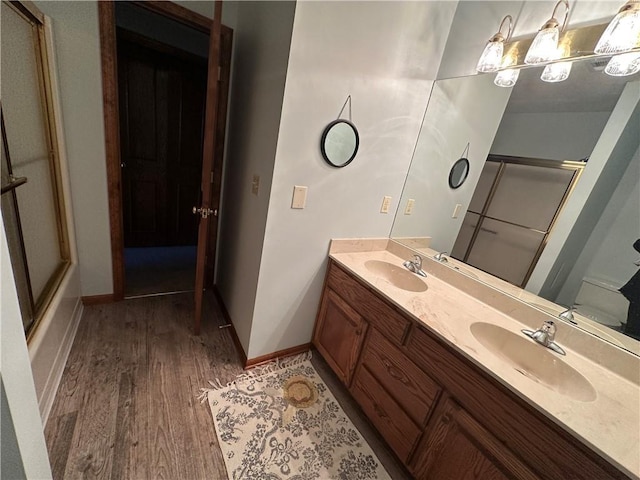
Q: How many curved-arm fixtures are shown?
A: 3